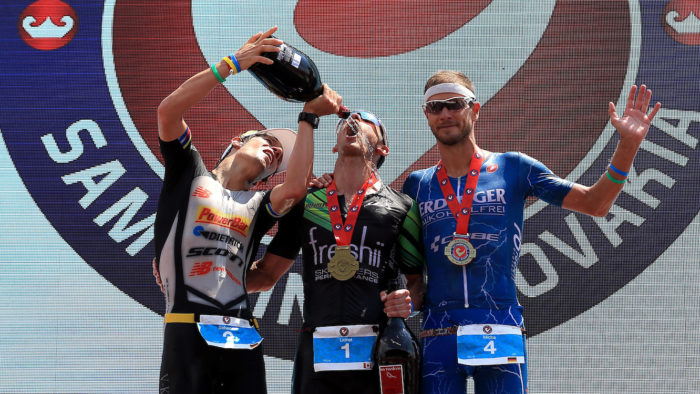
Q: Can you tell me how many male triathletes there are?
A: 3